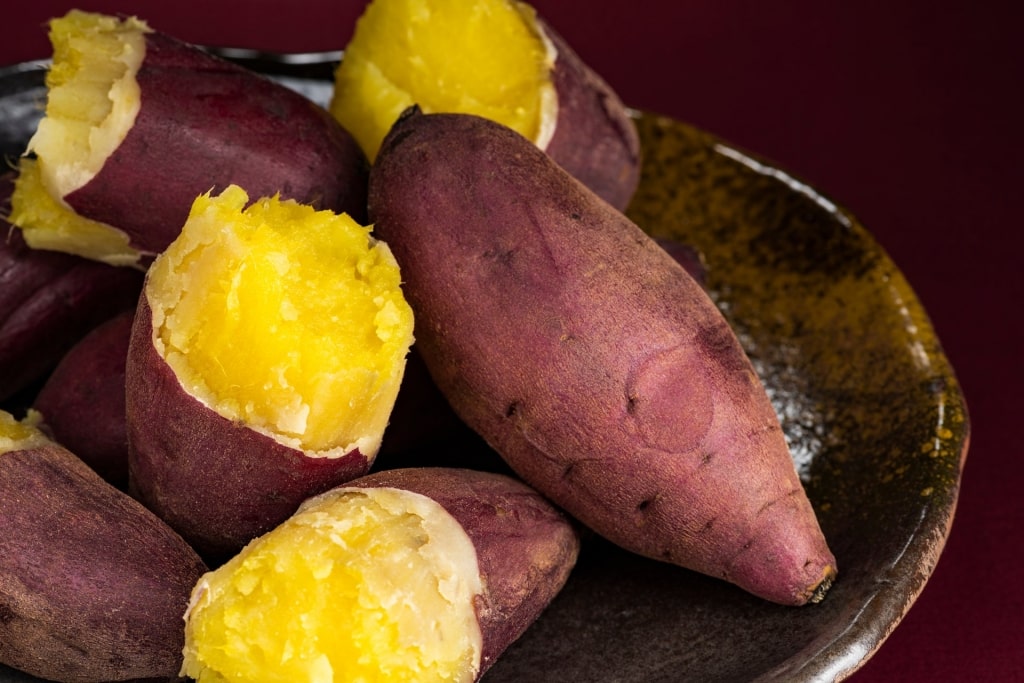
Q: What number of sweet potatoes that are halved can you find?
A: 5